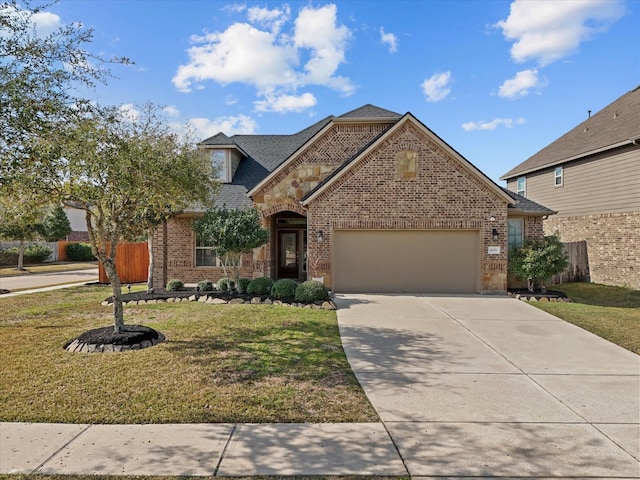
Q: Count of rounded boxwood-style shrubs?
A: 7